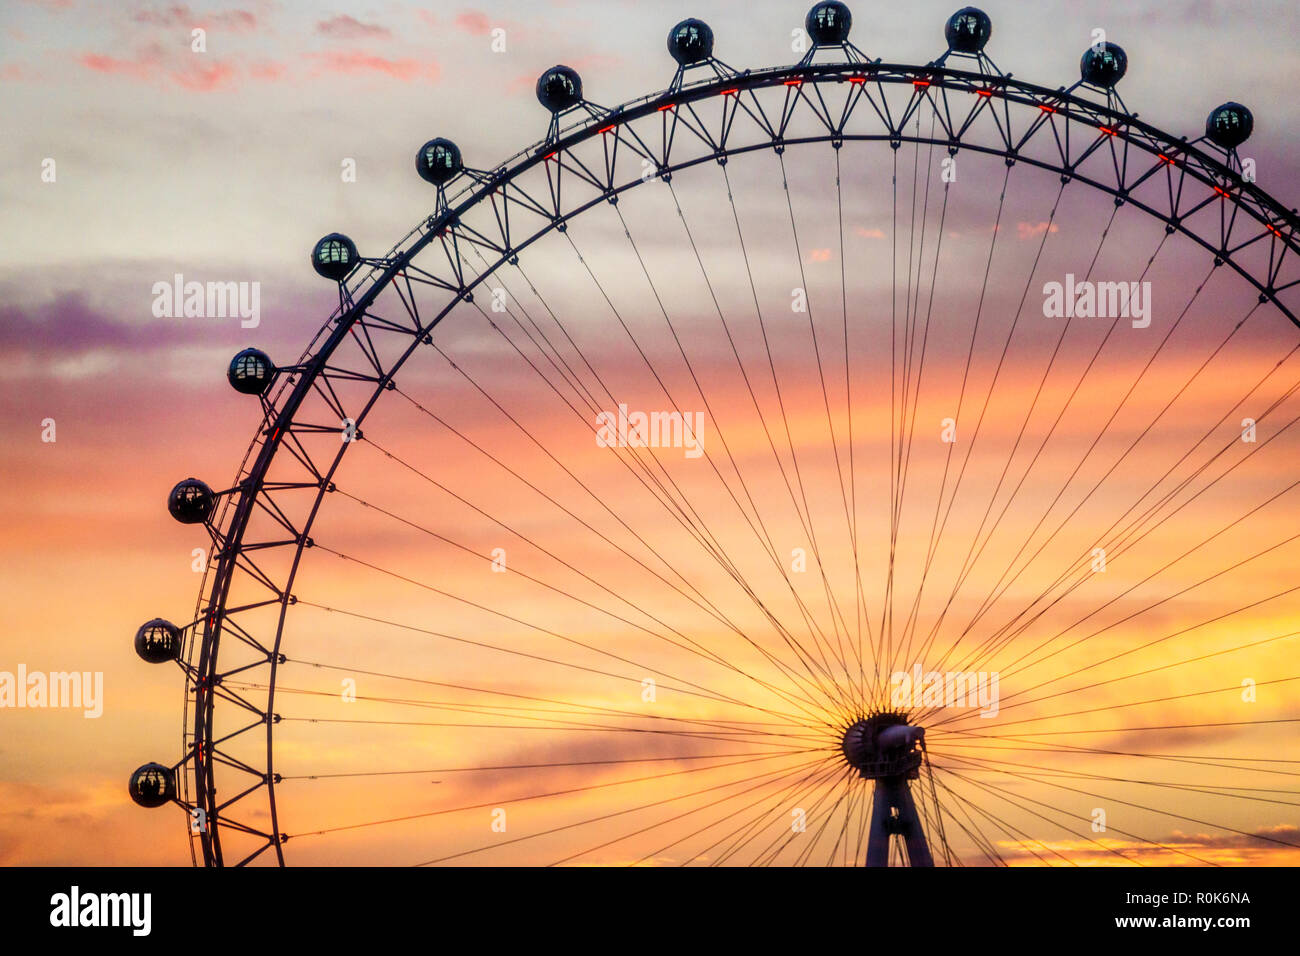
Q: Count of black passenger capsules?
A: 12